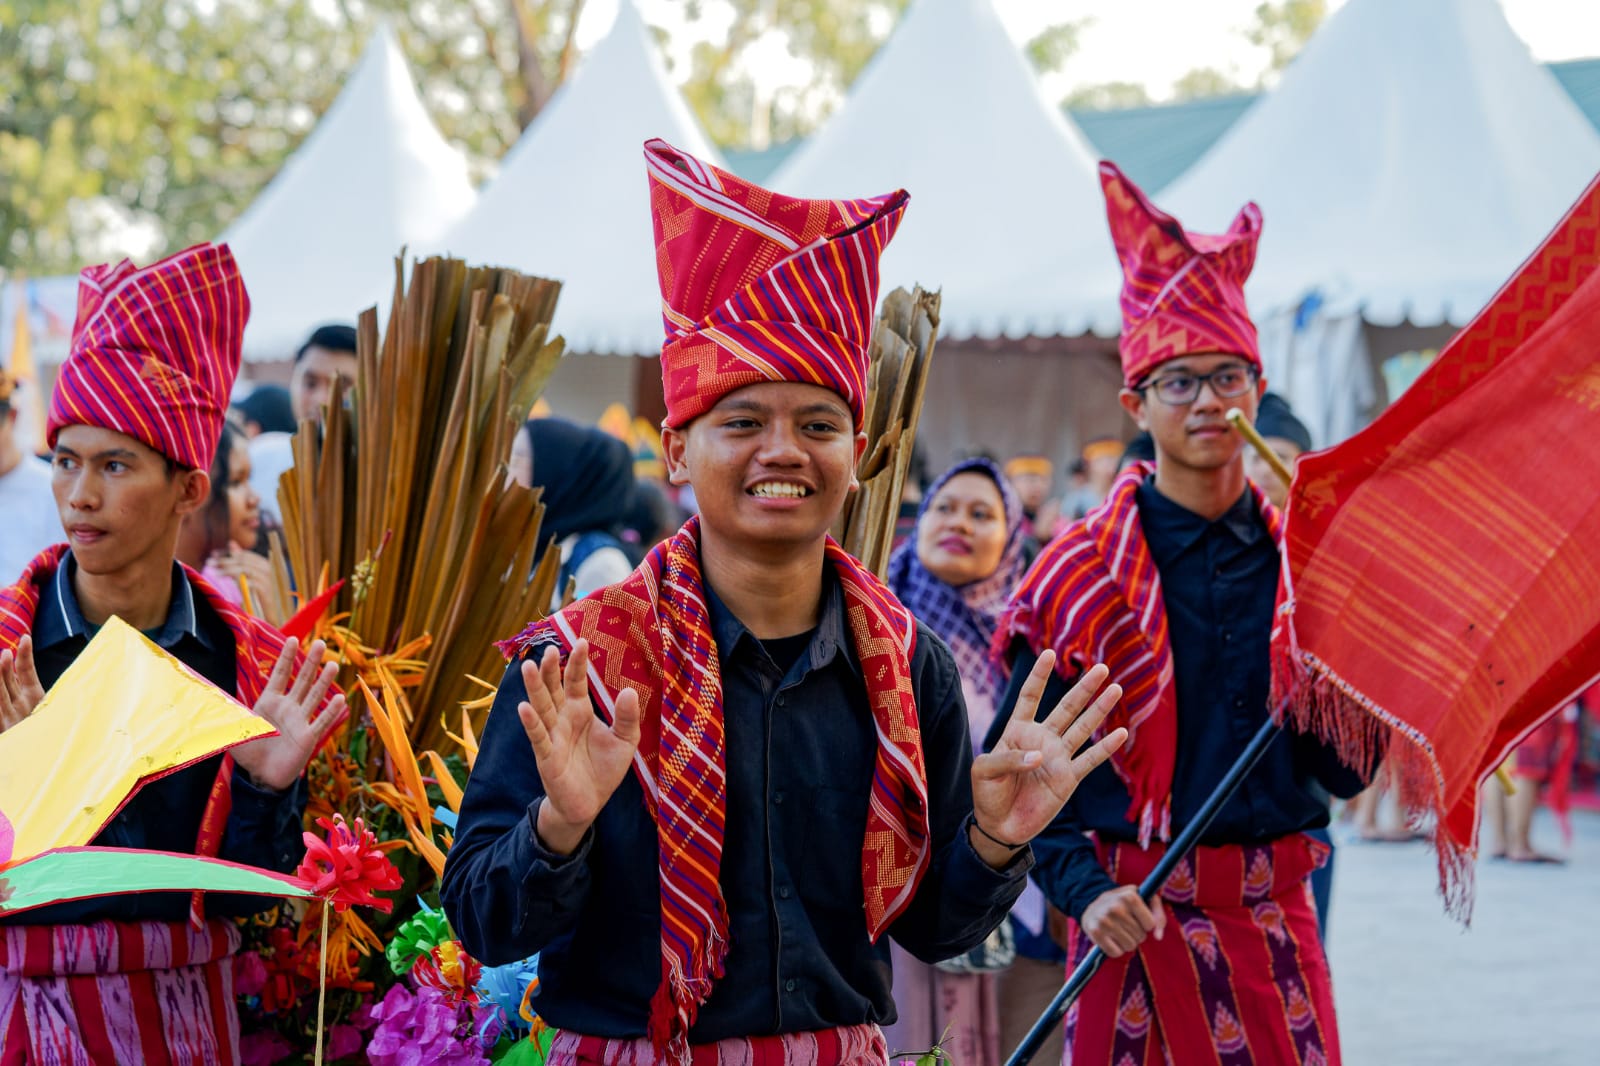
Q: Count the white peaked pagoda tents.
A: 4